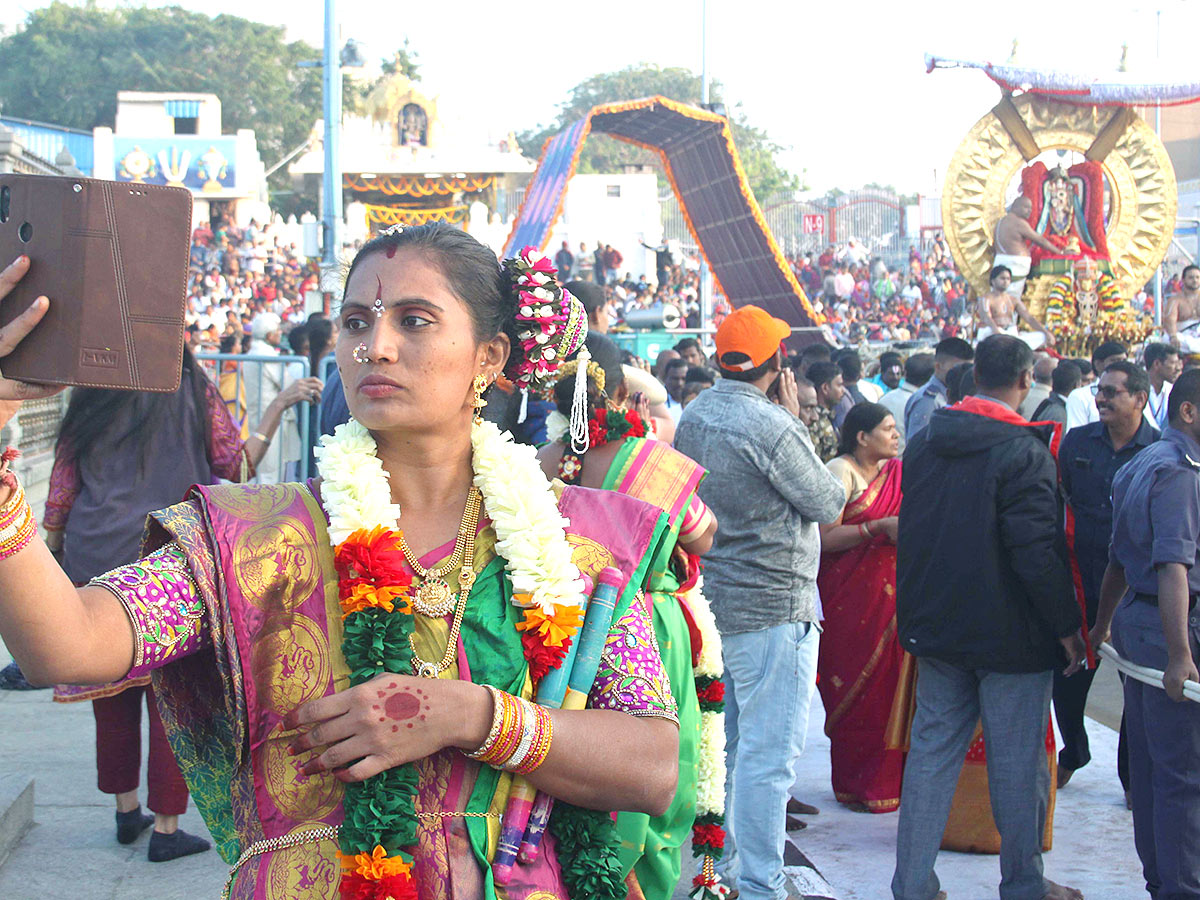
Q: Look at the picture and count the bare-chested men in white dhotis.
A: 3